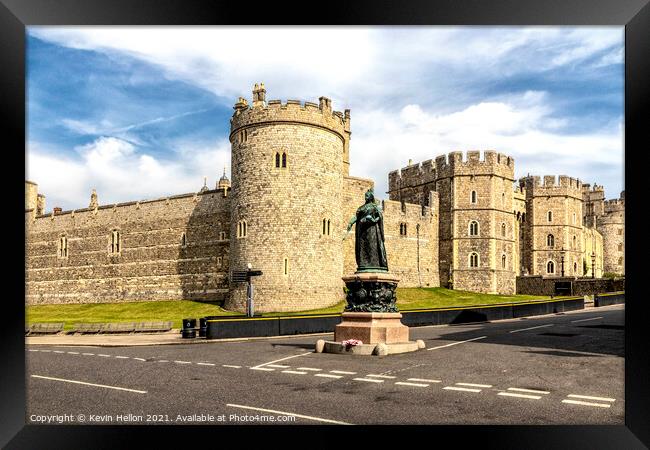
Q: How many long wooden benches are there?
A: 4